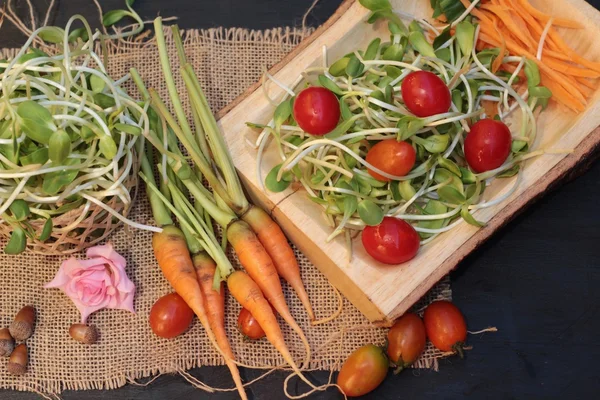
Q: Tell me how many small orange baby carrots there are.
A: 5